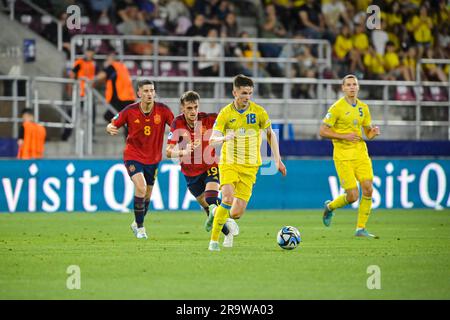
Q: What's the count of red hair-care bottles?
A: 0